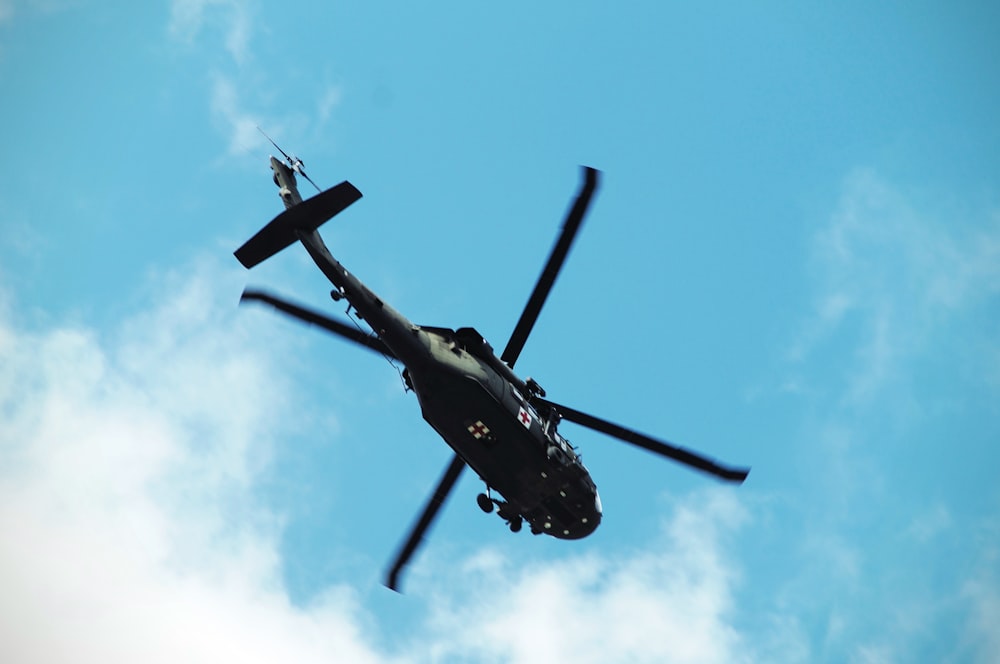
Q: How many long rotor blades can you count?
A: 4